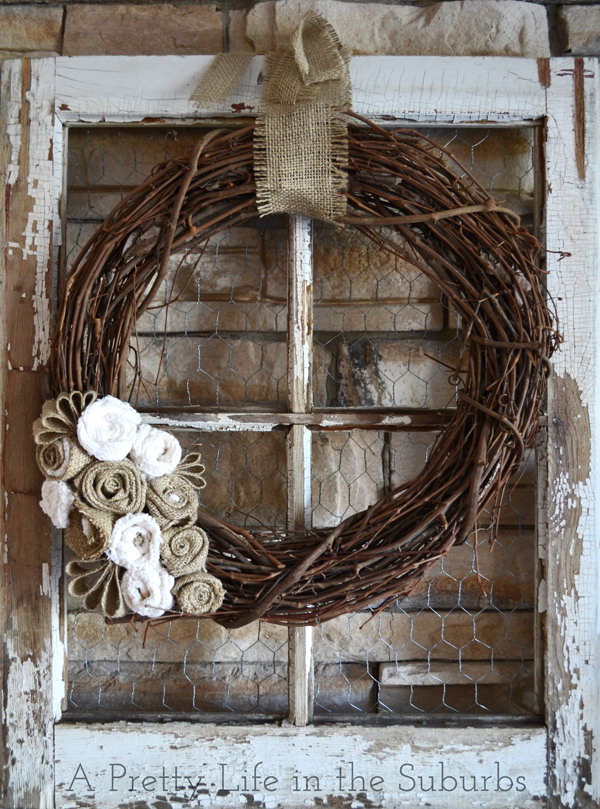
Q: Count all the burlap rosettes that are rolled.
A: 6